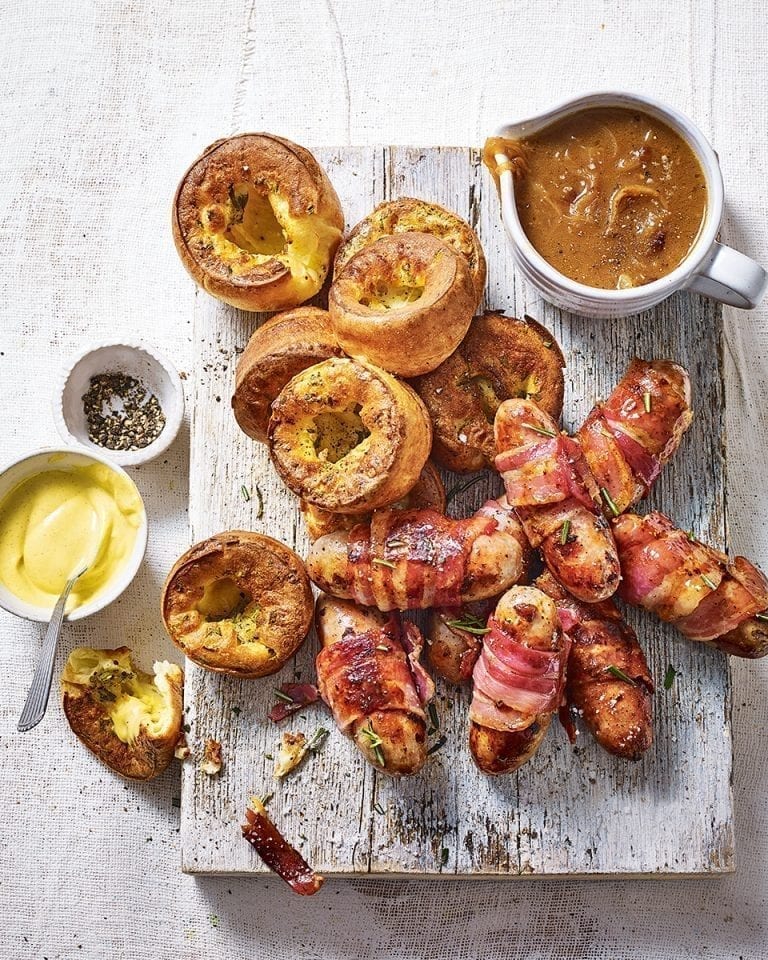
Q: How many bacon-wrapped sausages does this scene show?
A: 8